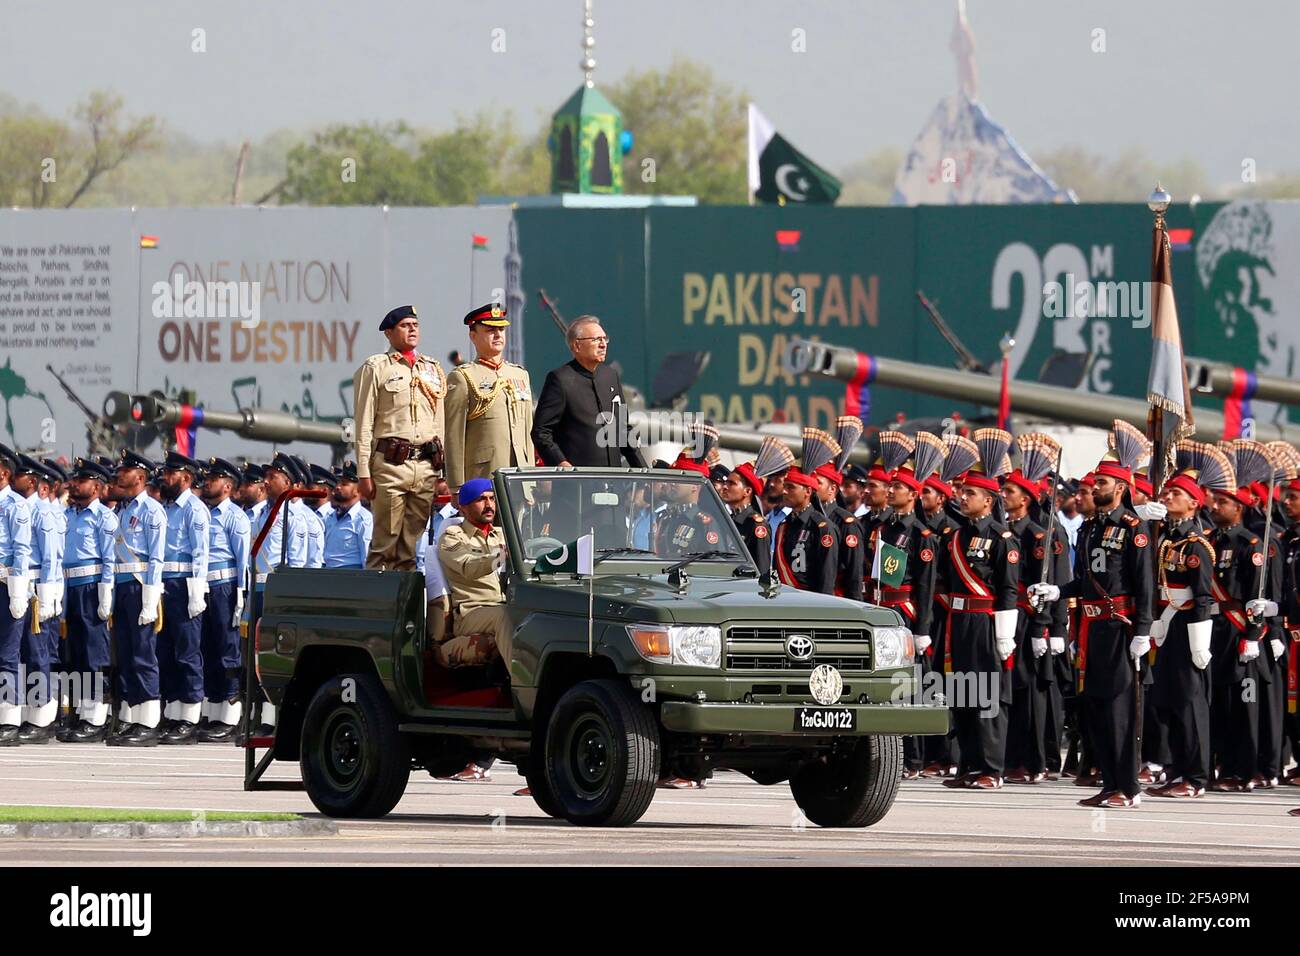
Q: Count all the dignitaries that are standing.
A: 3